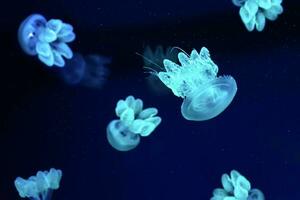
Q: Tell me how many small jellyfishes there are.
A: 5